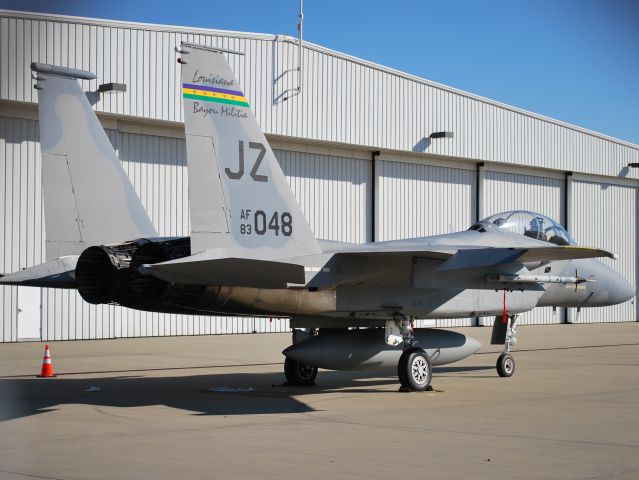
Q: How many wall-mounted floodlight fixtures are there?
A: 3